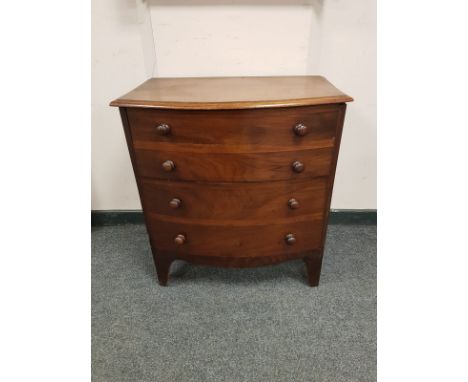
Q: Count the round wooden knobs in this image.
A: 8